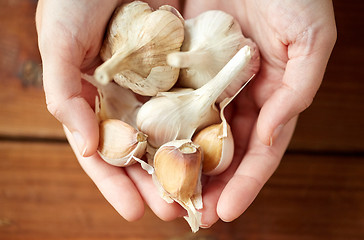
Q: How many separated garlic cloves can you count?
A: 3